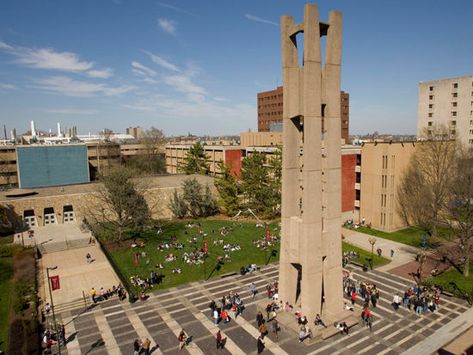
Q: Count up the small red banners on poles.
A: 4